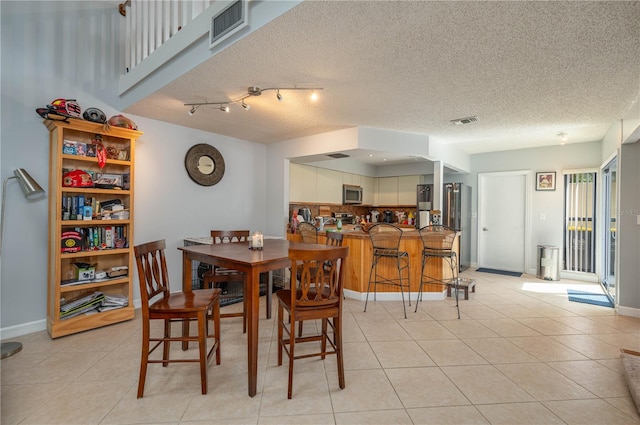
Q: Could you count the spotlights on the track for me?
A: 5